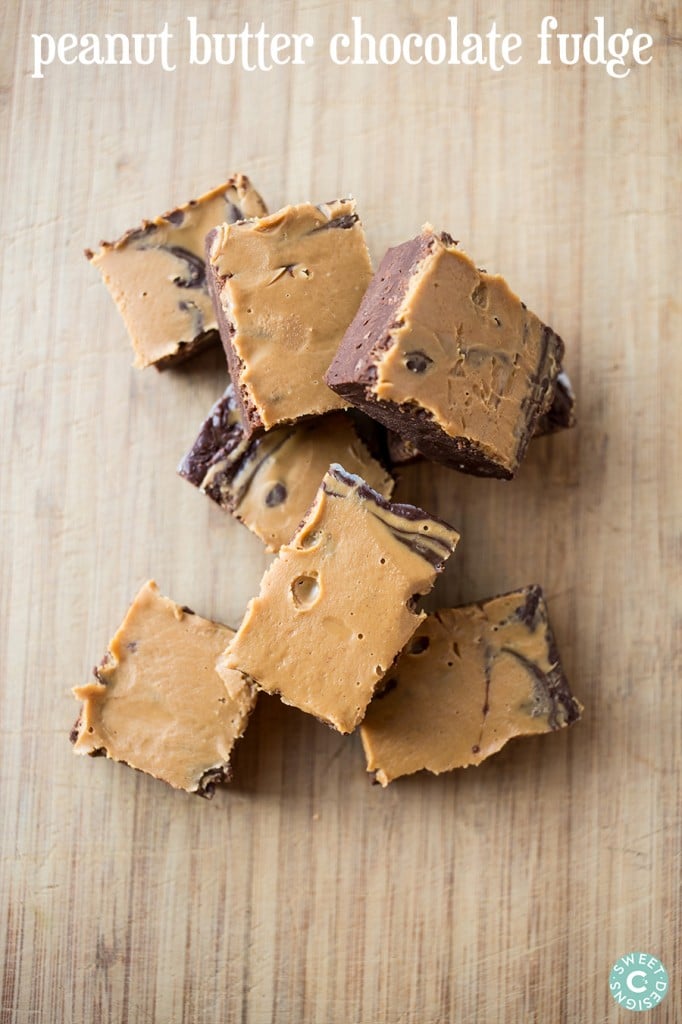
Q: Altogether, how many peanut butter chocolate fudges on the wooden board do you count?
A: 8